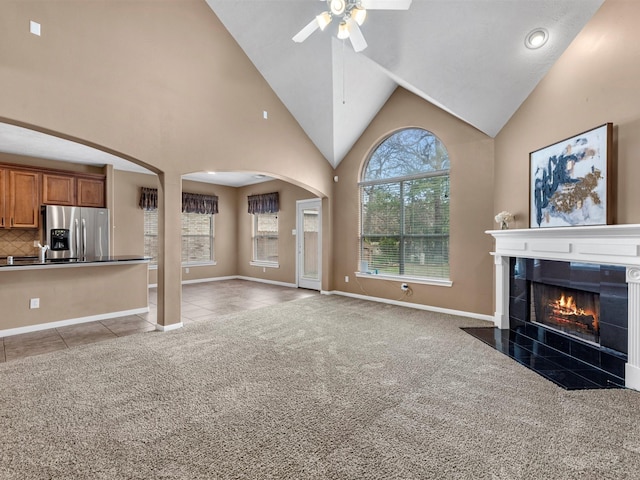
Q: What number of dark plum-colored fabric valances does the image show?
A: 3